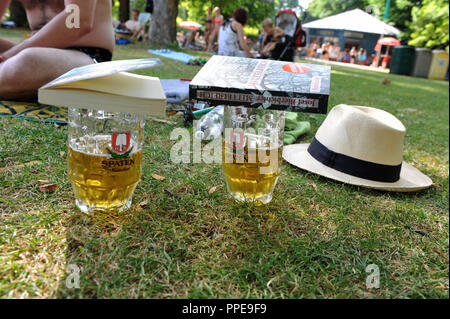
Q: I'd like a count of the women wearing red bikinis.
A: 1